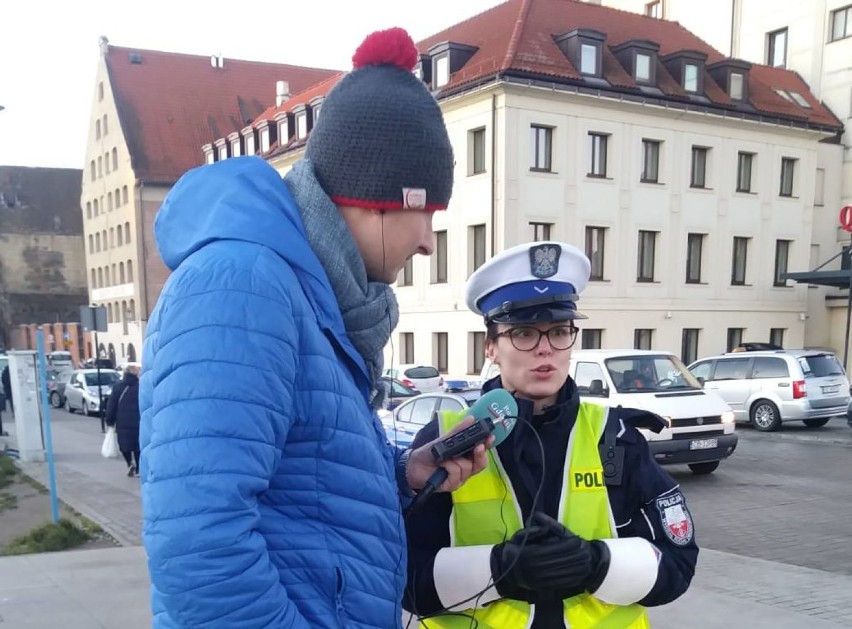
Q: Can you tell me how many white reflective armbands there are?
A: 2